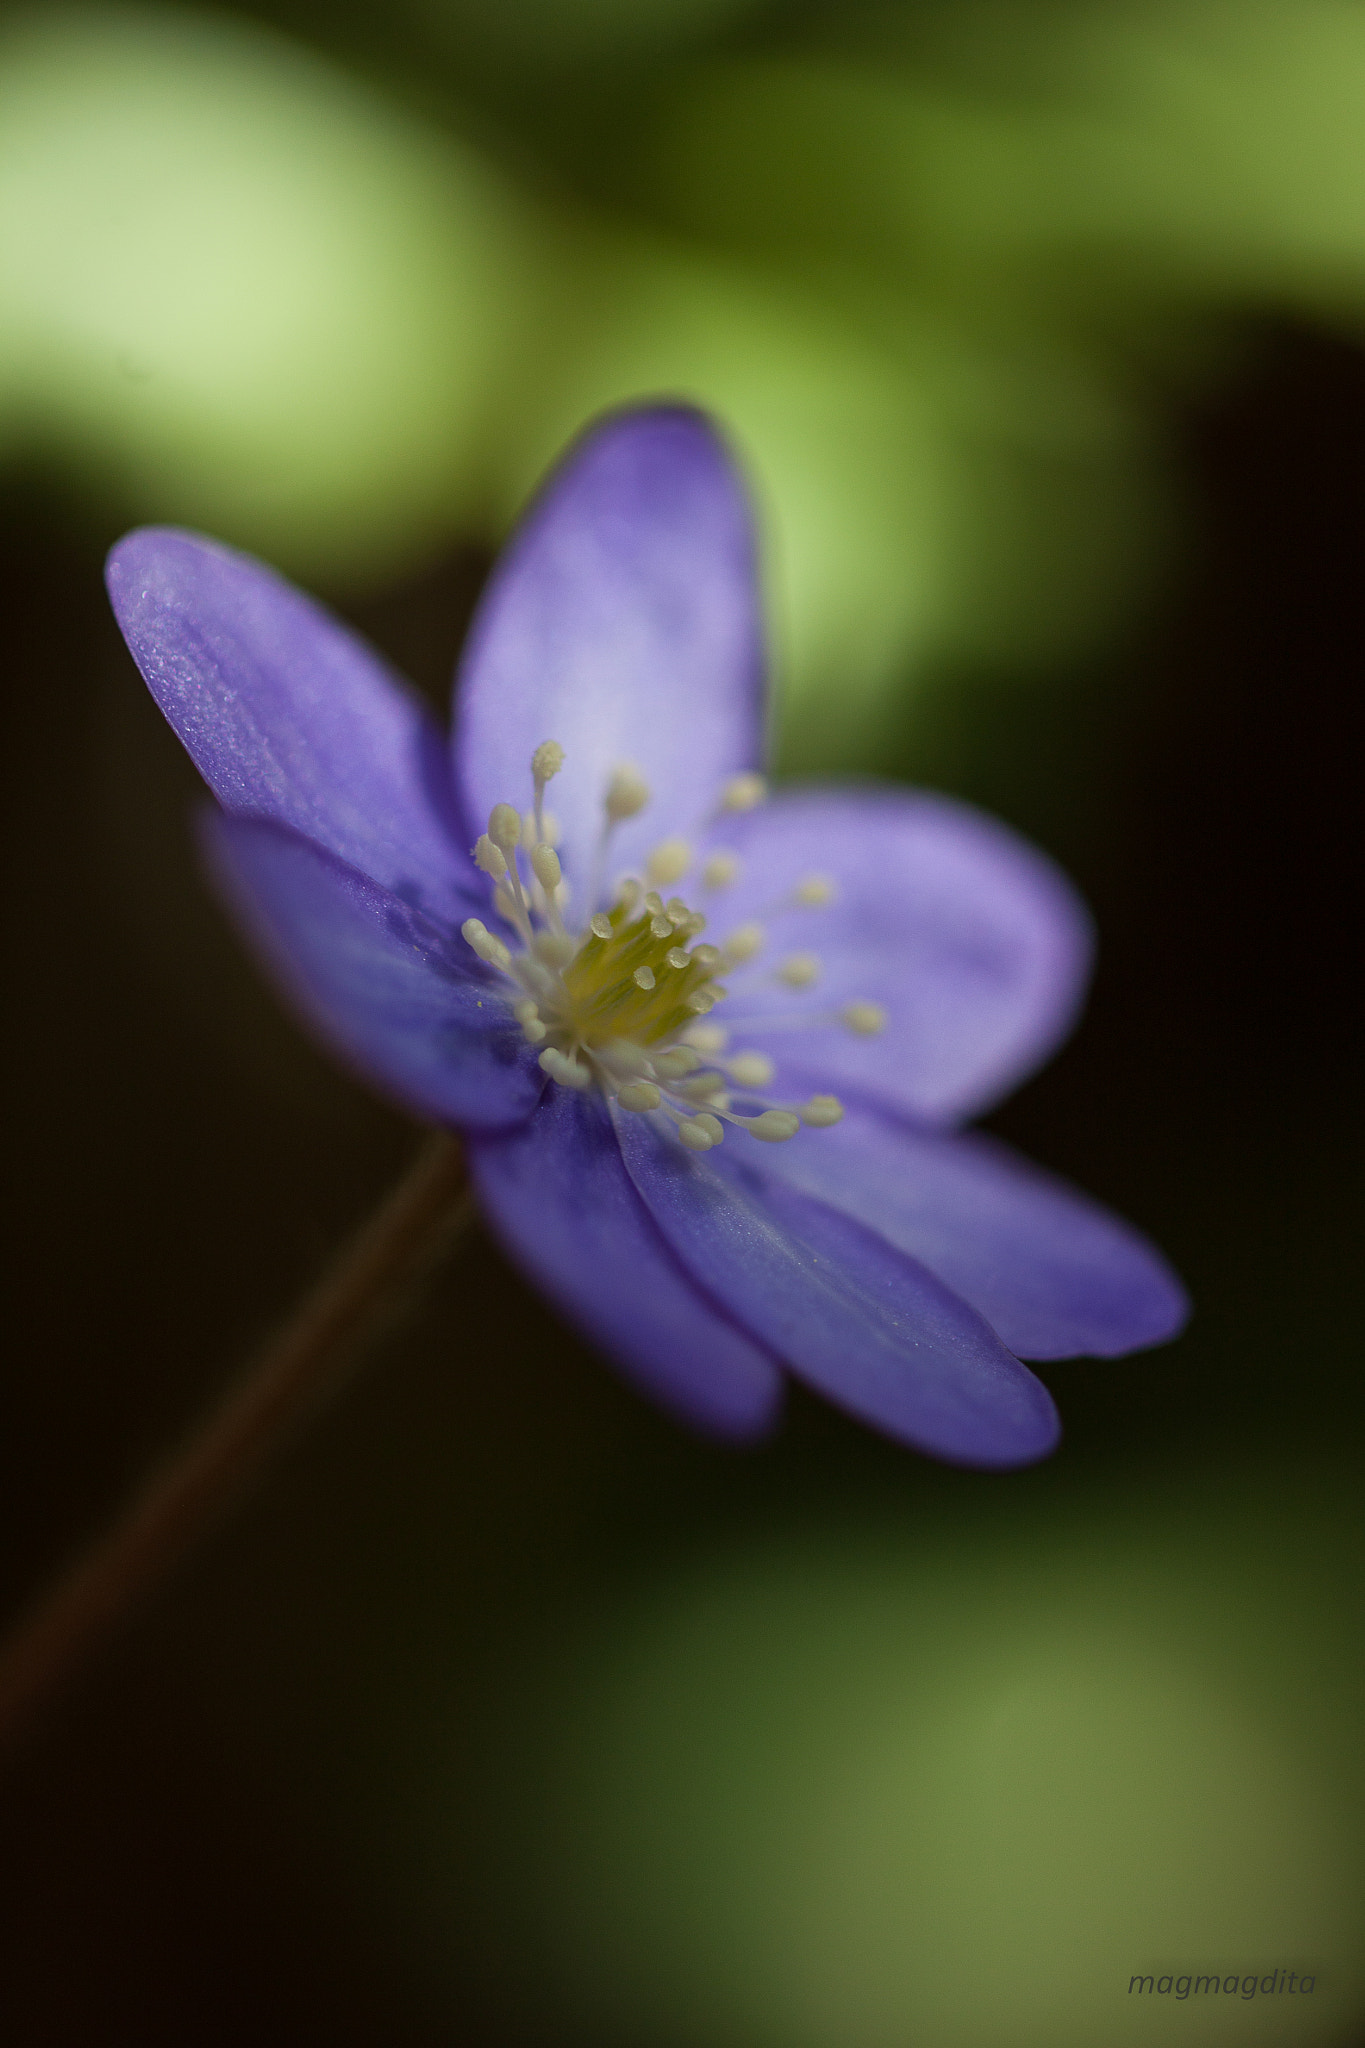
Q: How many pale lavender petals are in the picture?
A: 7